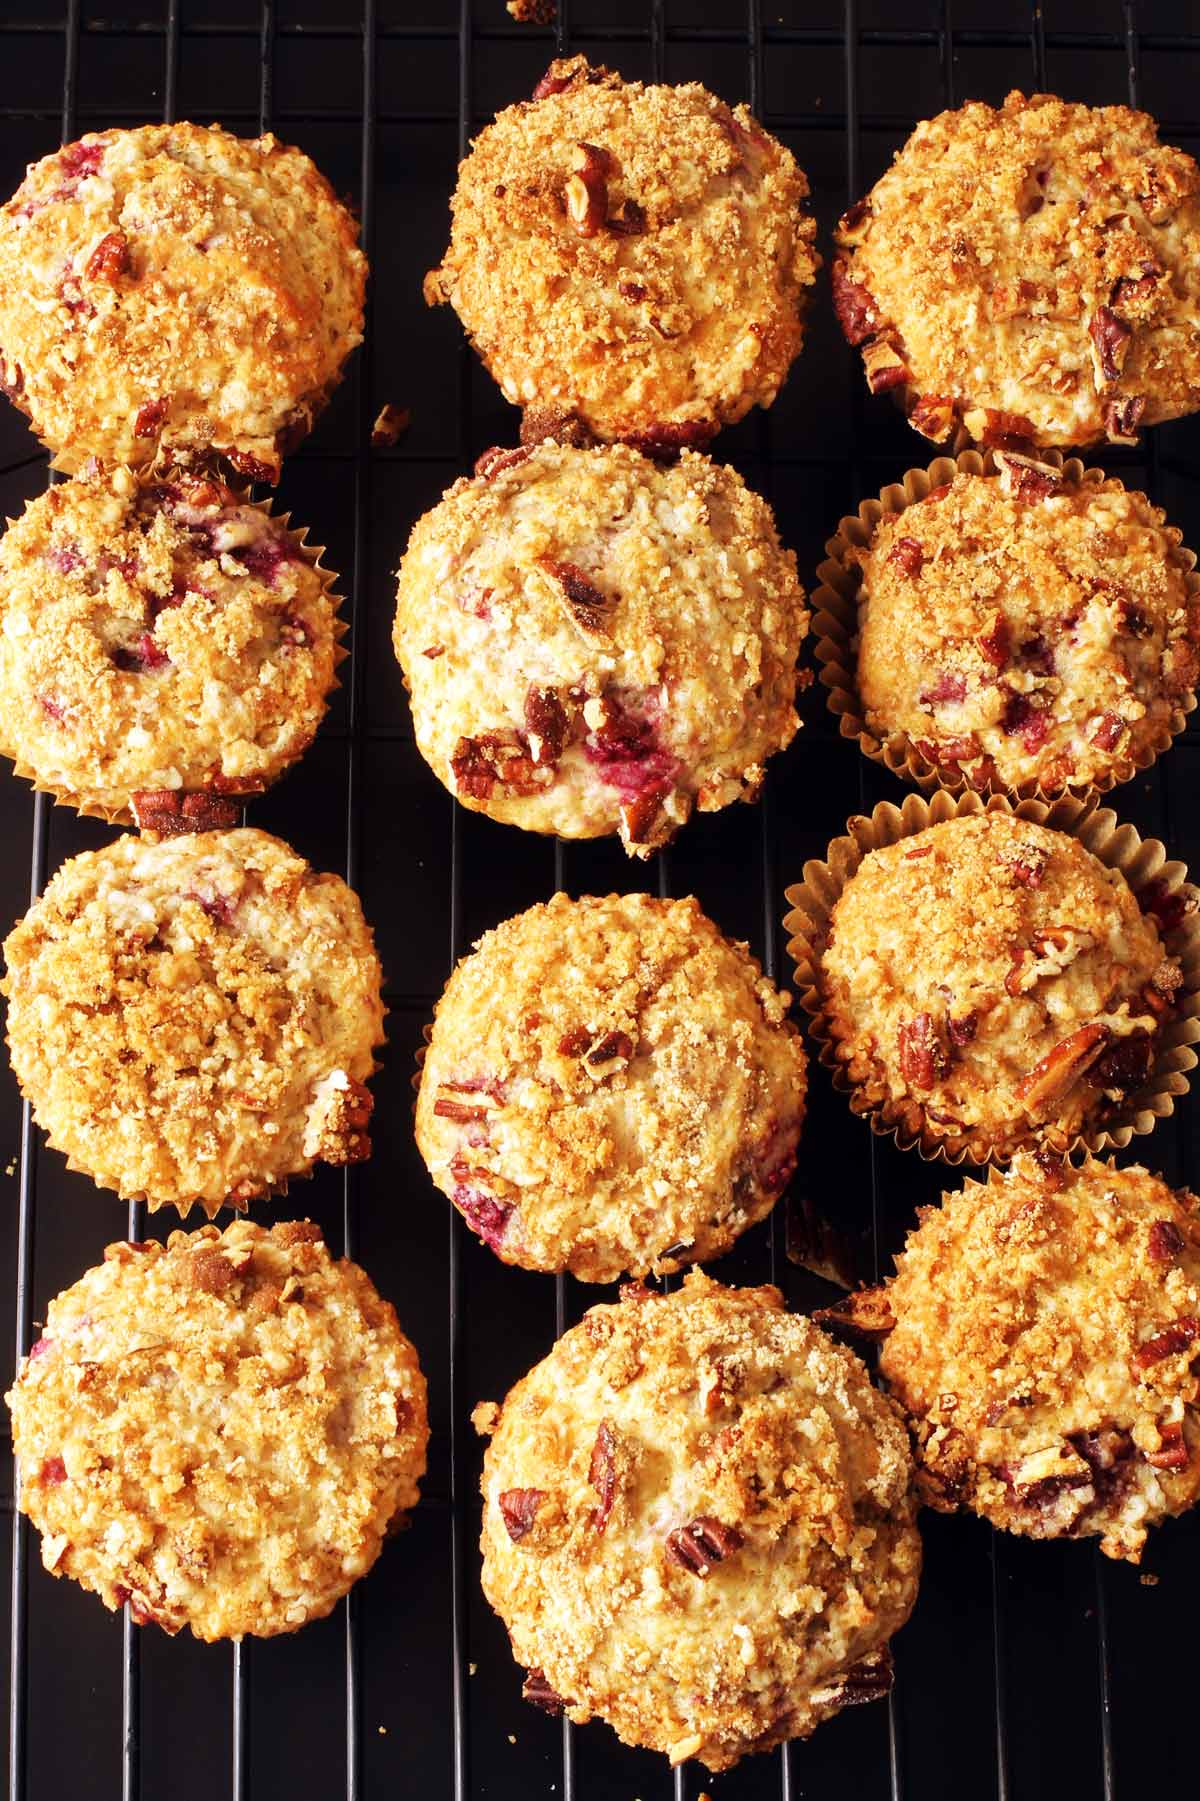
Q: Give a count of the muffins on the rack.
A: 12